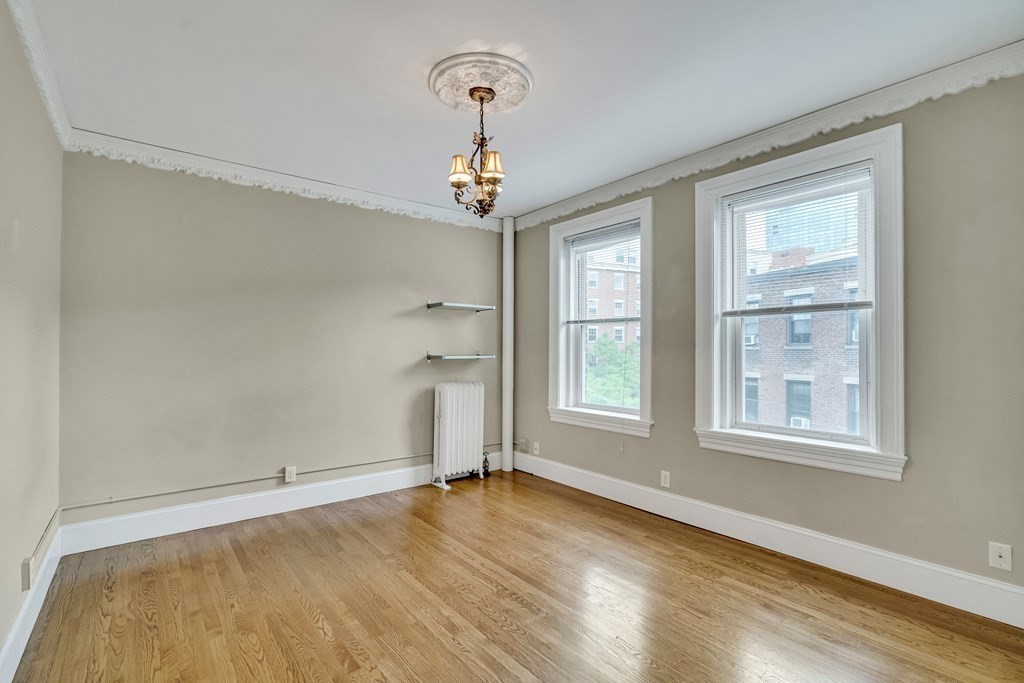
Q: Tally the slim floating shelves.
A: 2